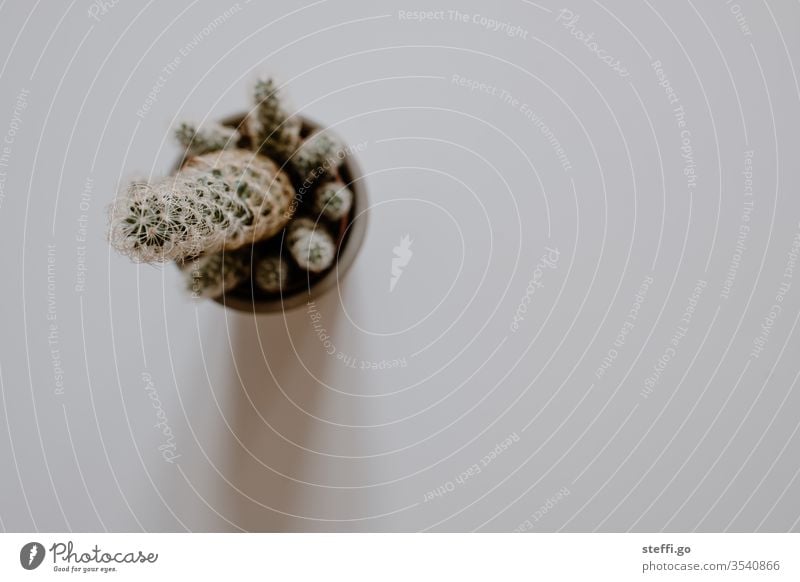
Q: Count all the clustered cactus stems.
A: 8